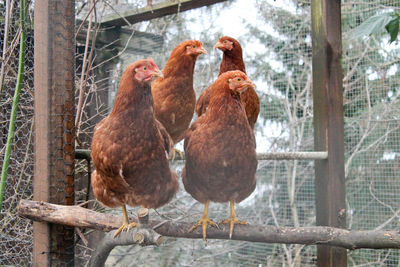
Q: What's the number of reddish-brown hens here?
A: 4